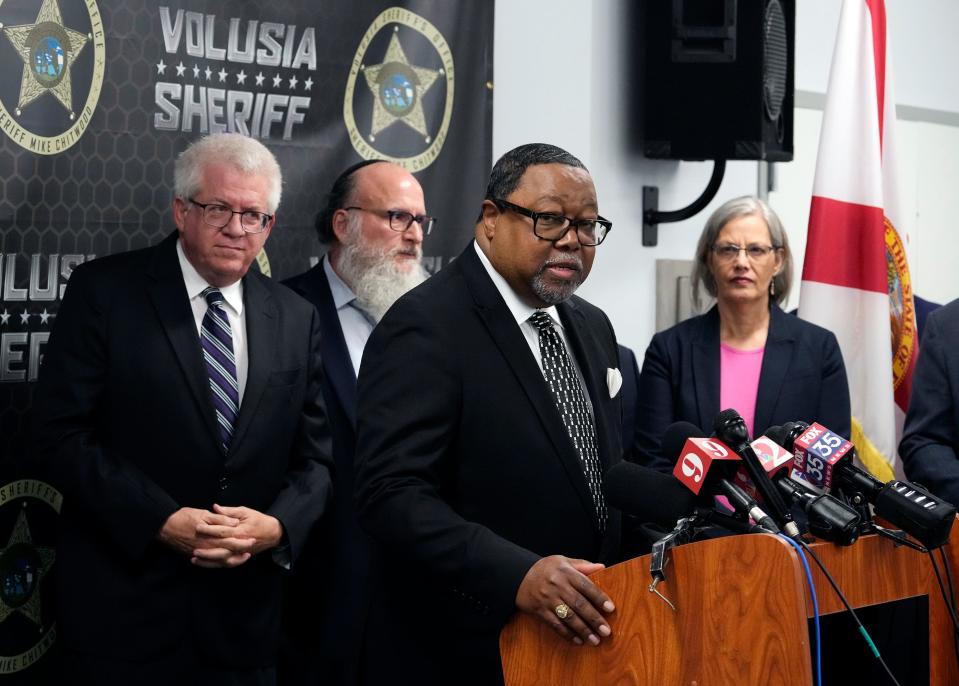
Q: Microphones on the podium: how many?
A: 5